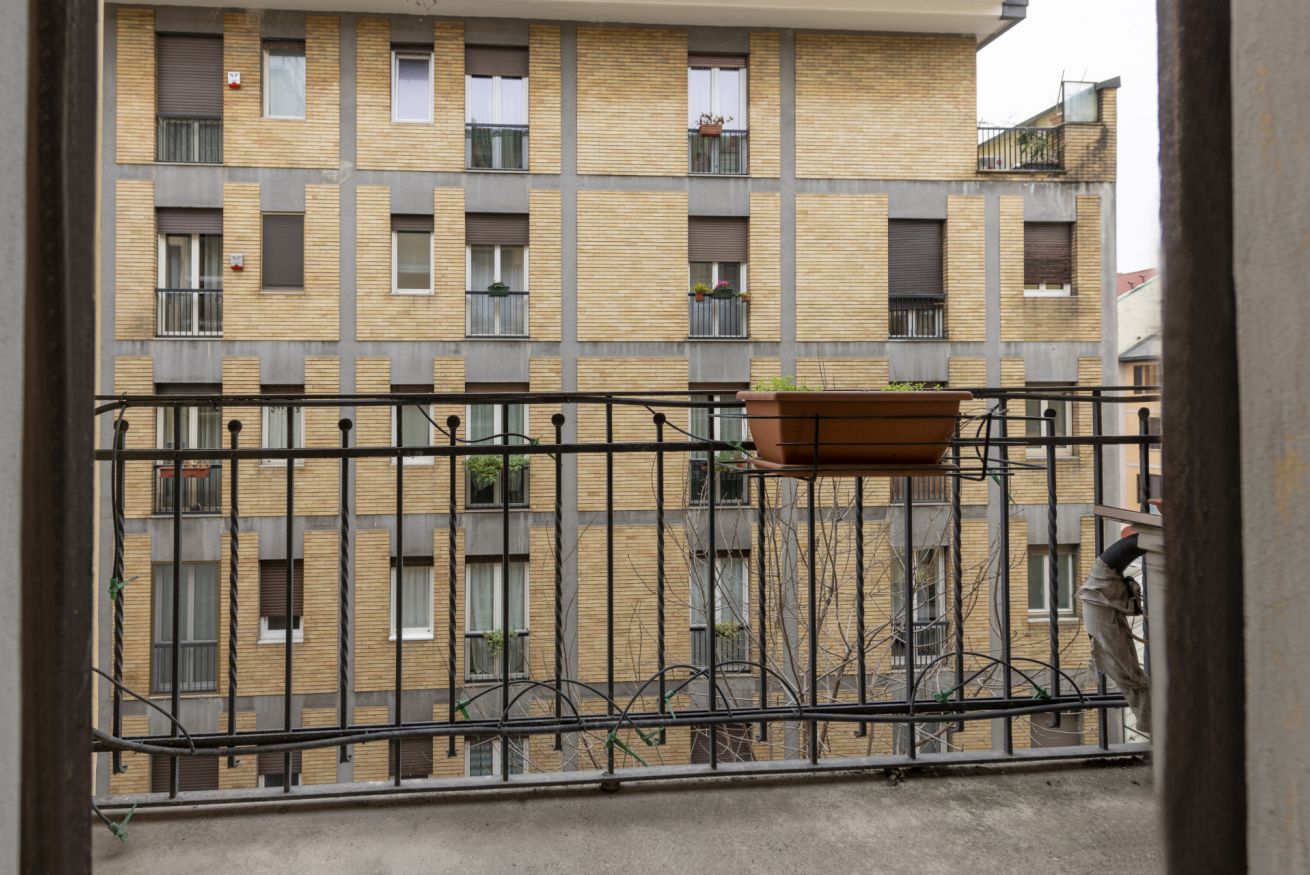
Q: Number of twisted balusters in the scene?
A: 11